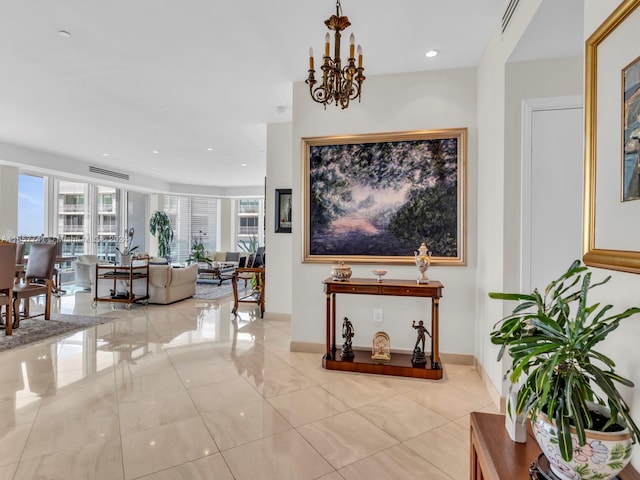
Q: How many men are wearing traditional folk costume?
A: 0